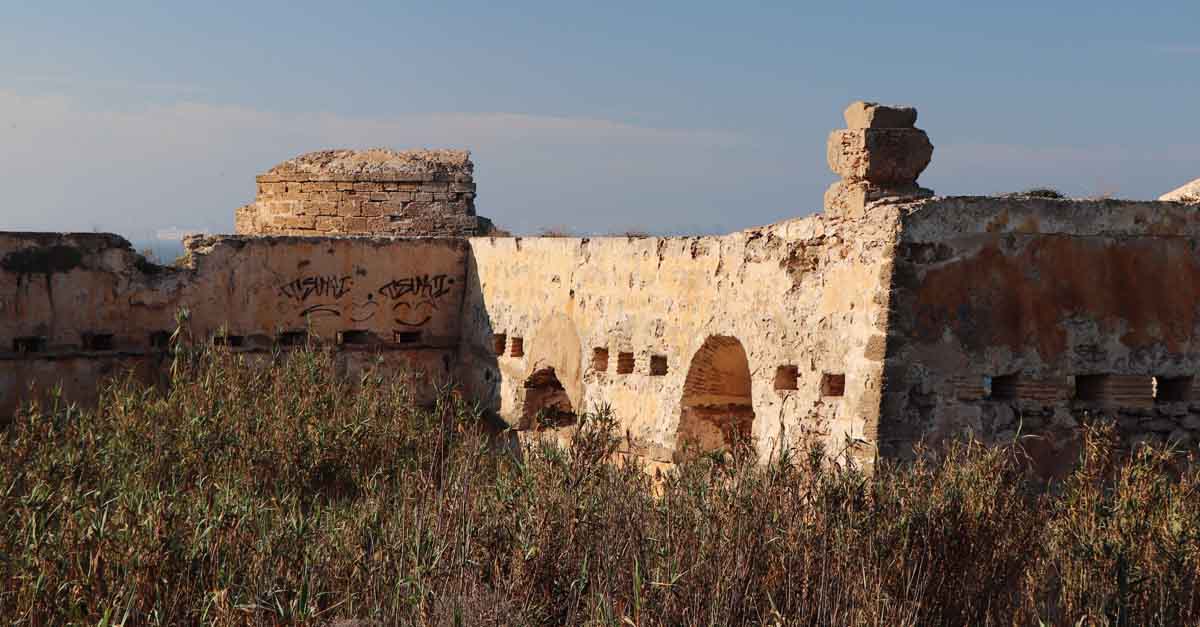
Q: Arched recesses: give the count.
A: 2